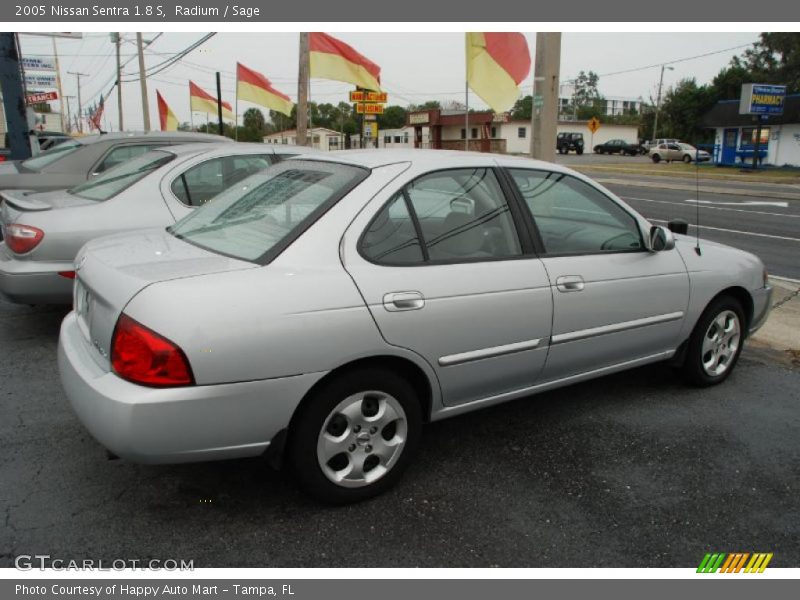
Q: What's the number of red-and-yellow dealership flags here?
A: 5